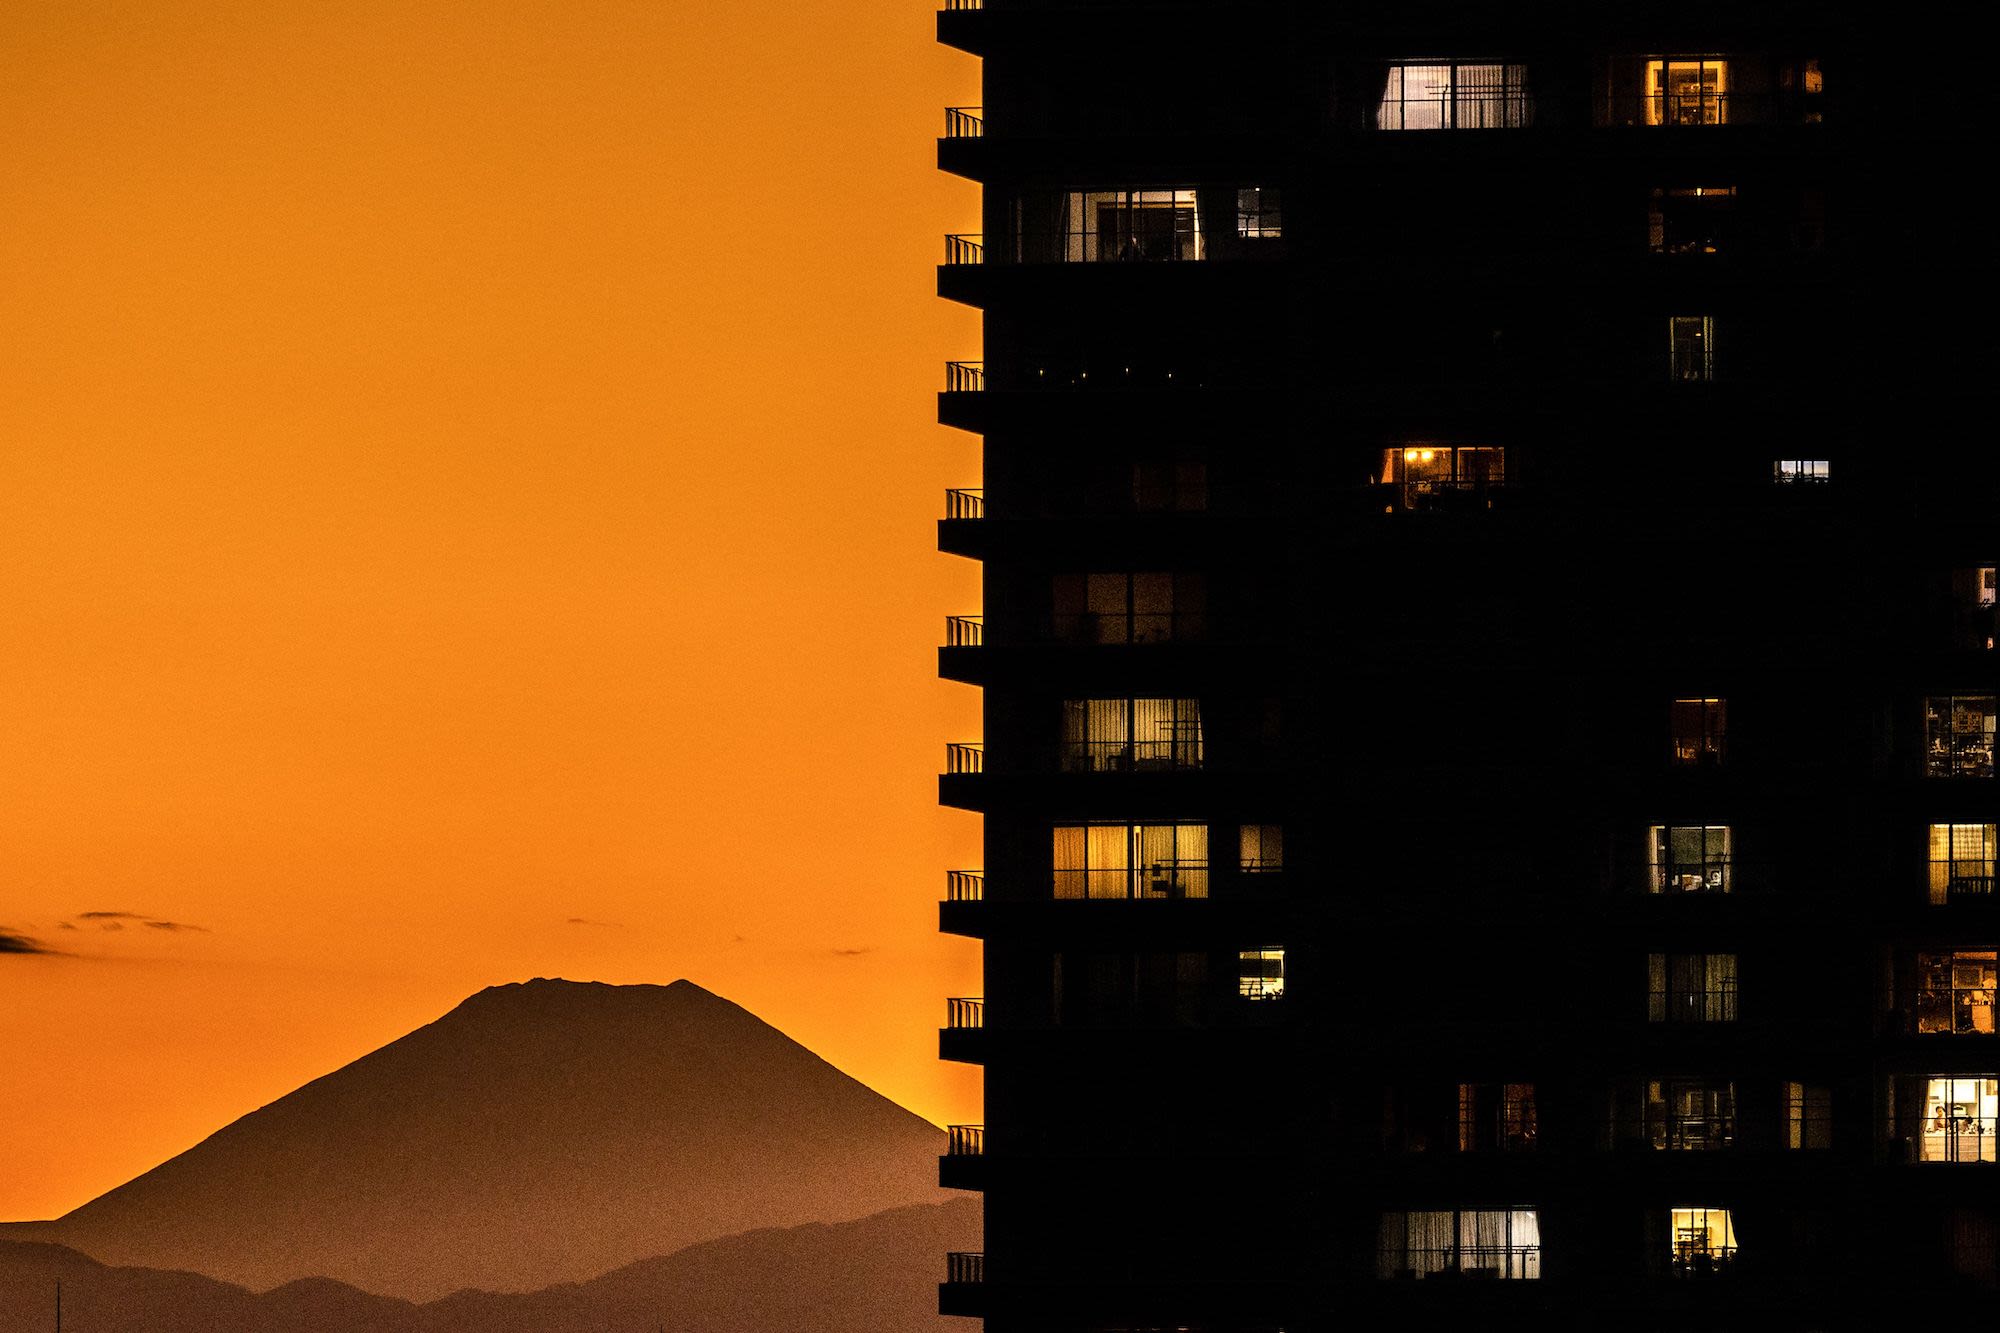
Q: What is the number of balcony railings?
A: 11